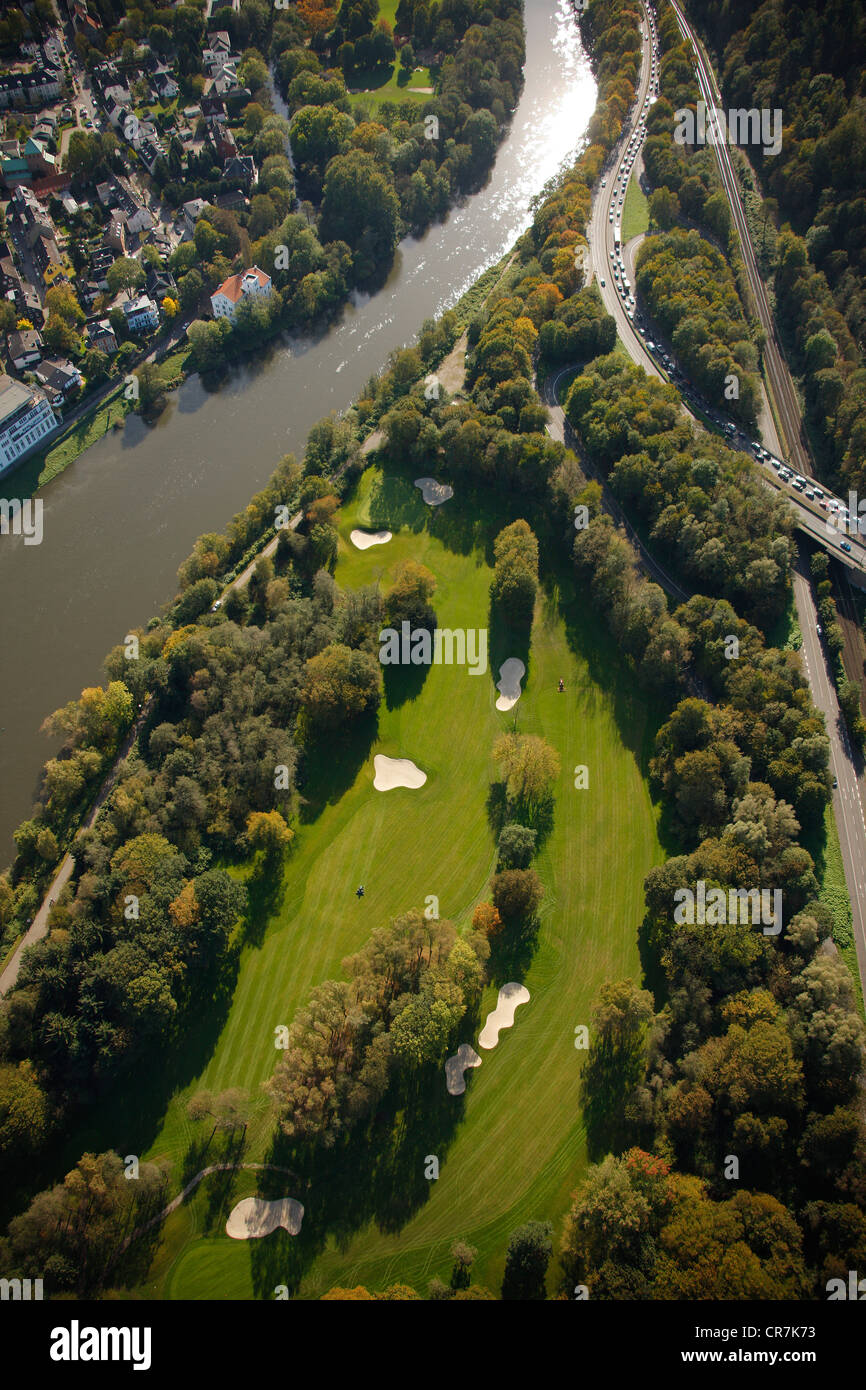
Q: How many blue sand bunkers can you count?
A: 0